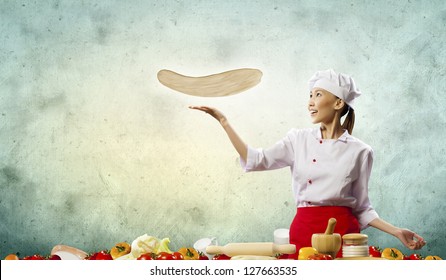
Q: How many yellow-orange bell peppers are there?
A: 6